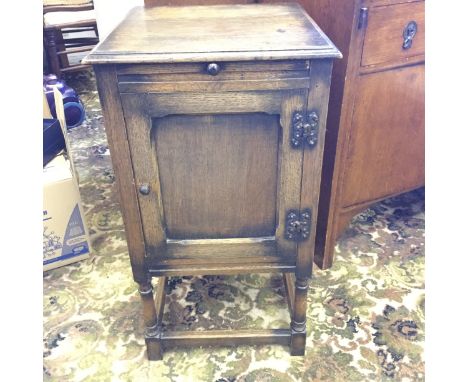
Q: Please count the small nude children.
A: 0